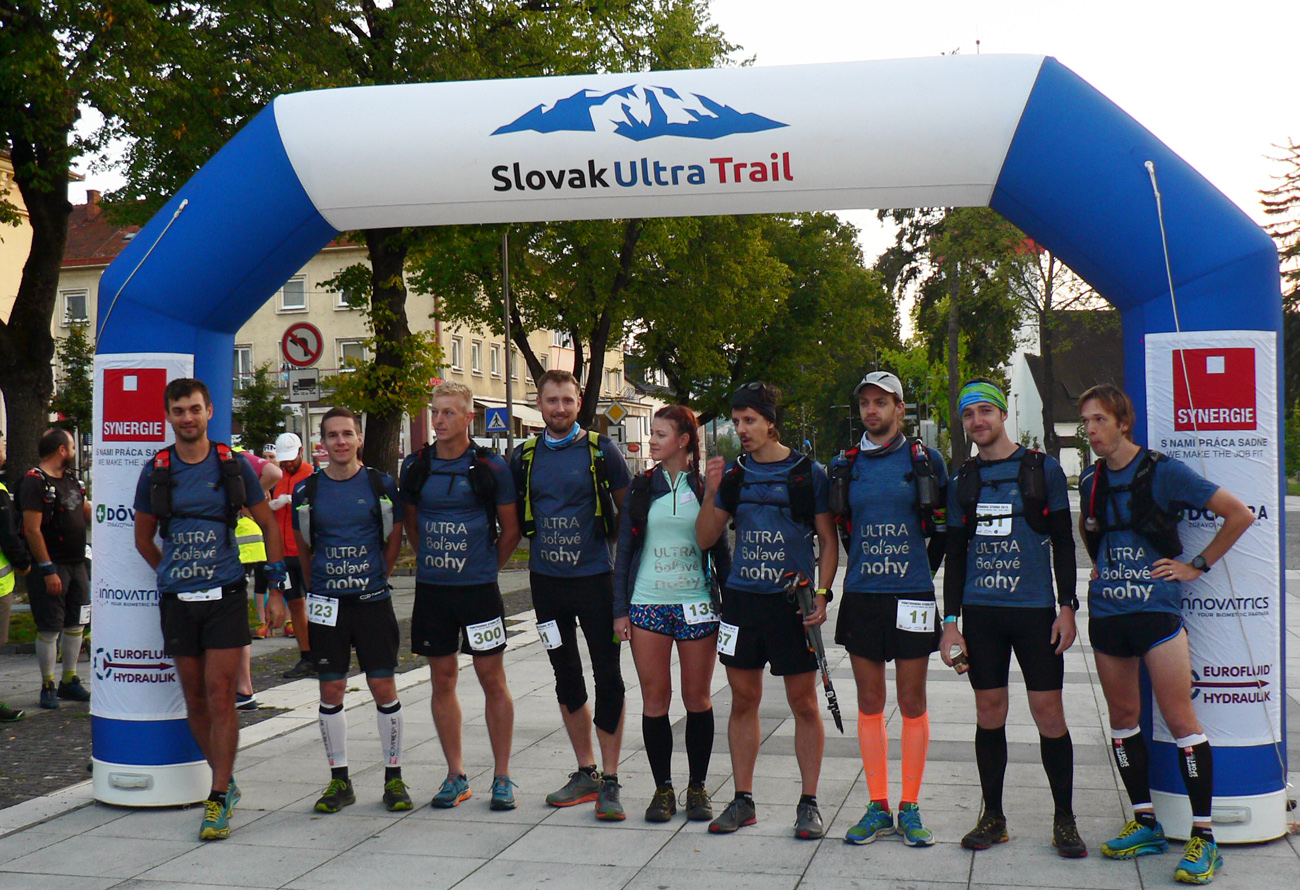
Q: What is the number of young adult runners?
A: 9